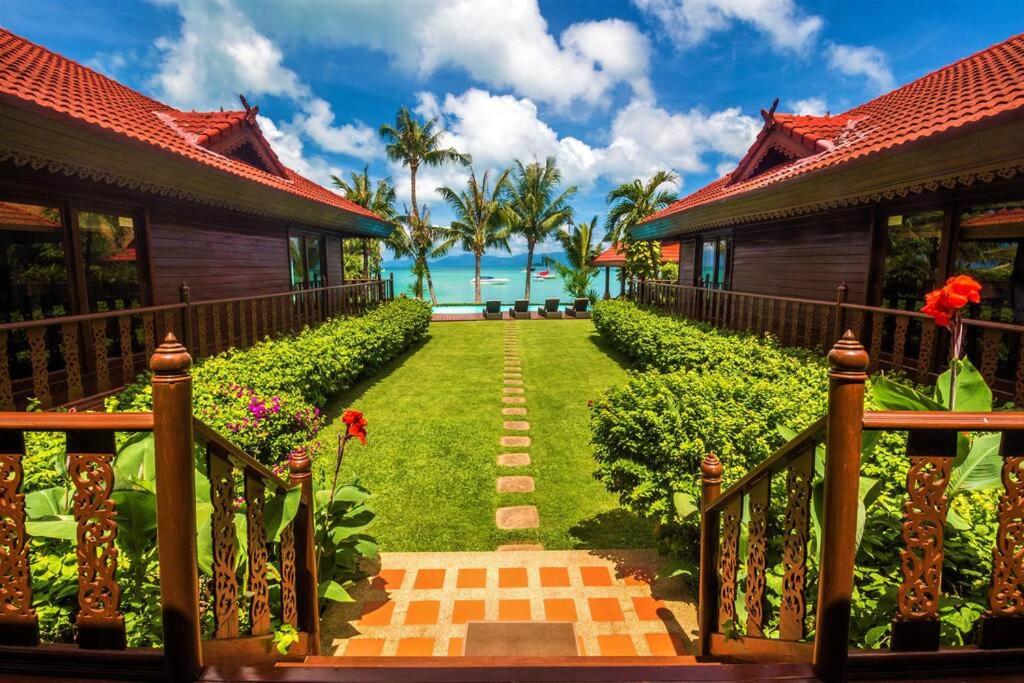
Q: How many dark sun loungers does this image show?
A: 4